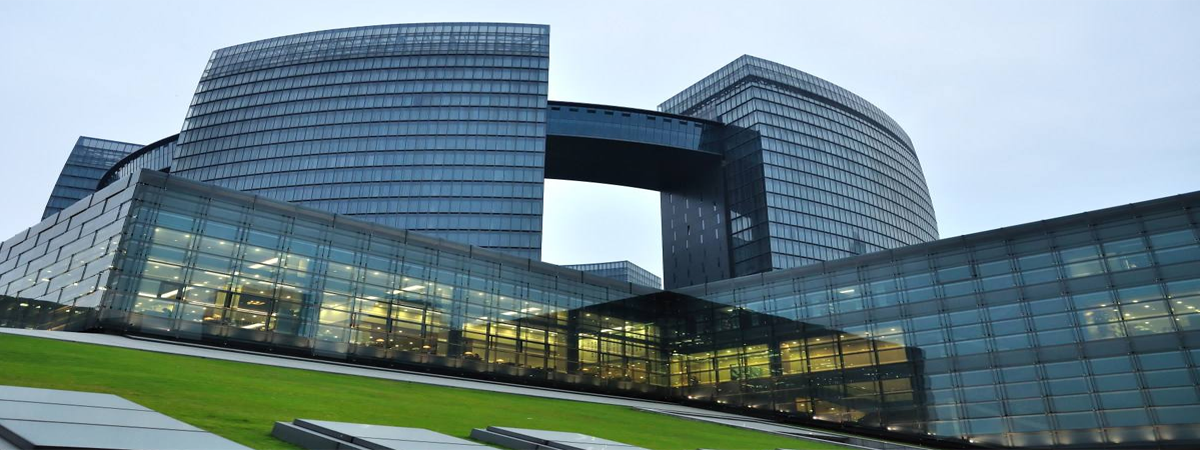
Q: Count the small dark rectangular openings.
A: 9